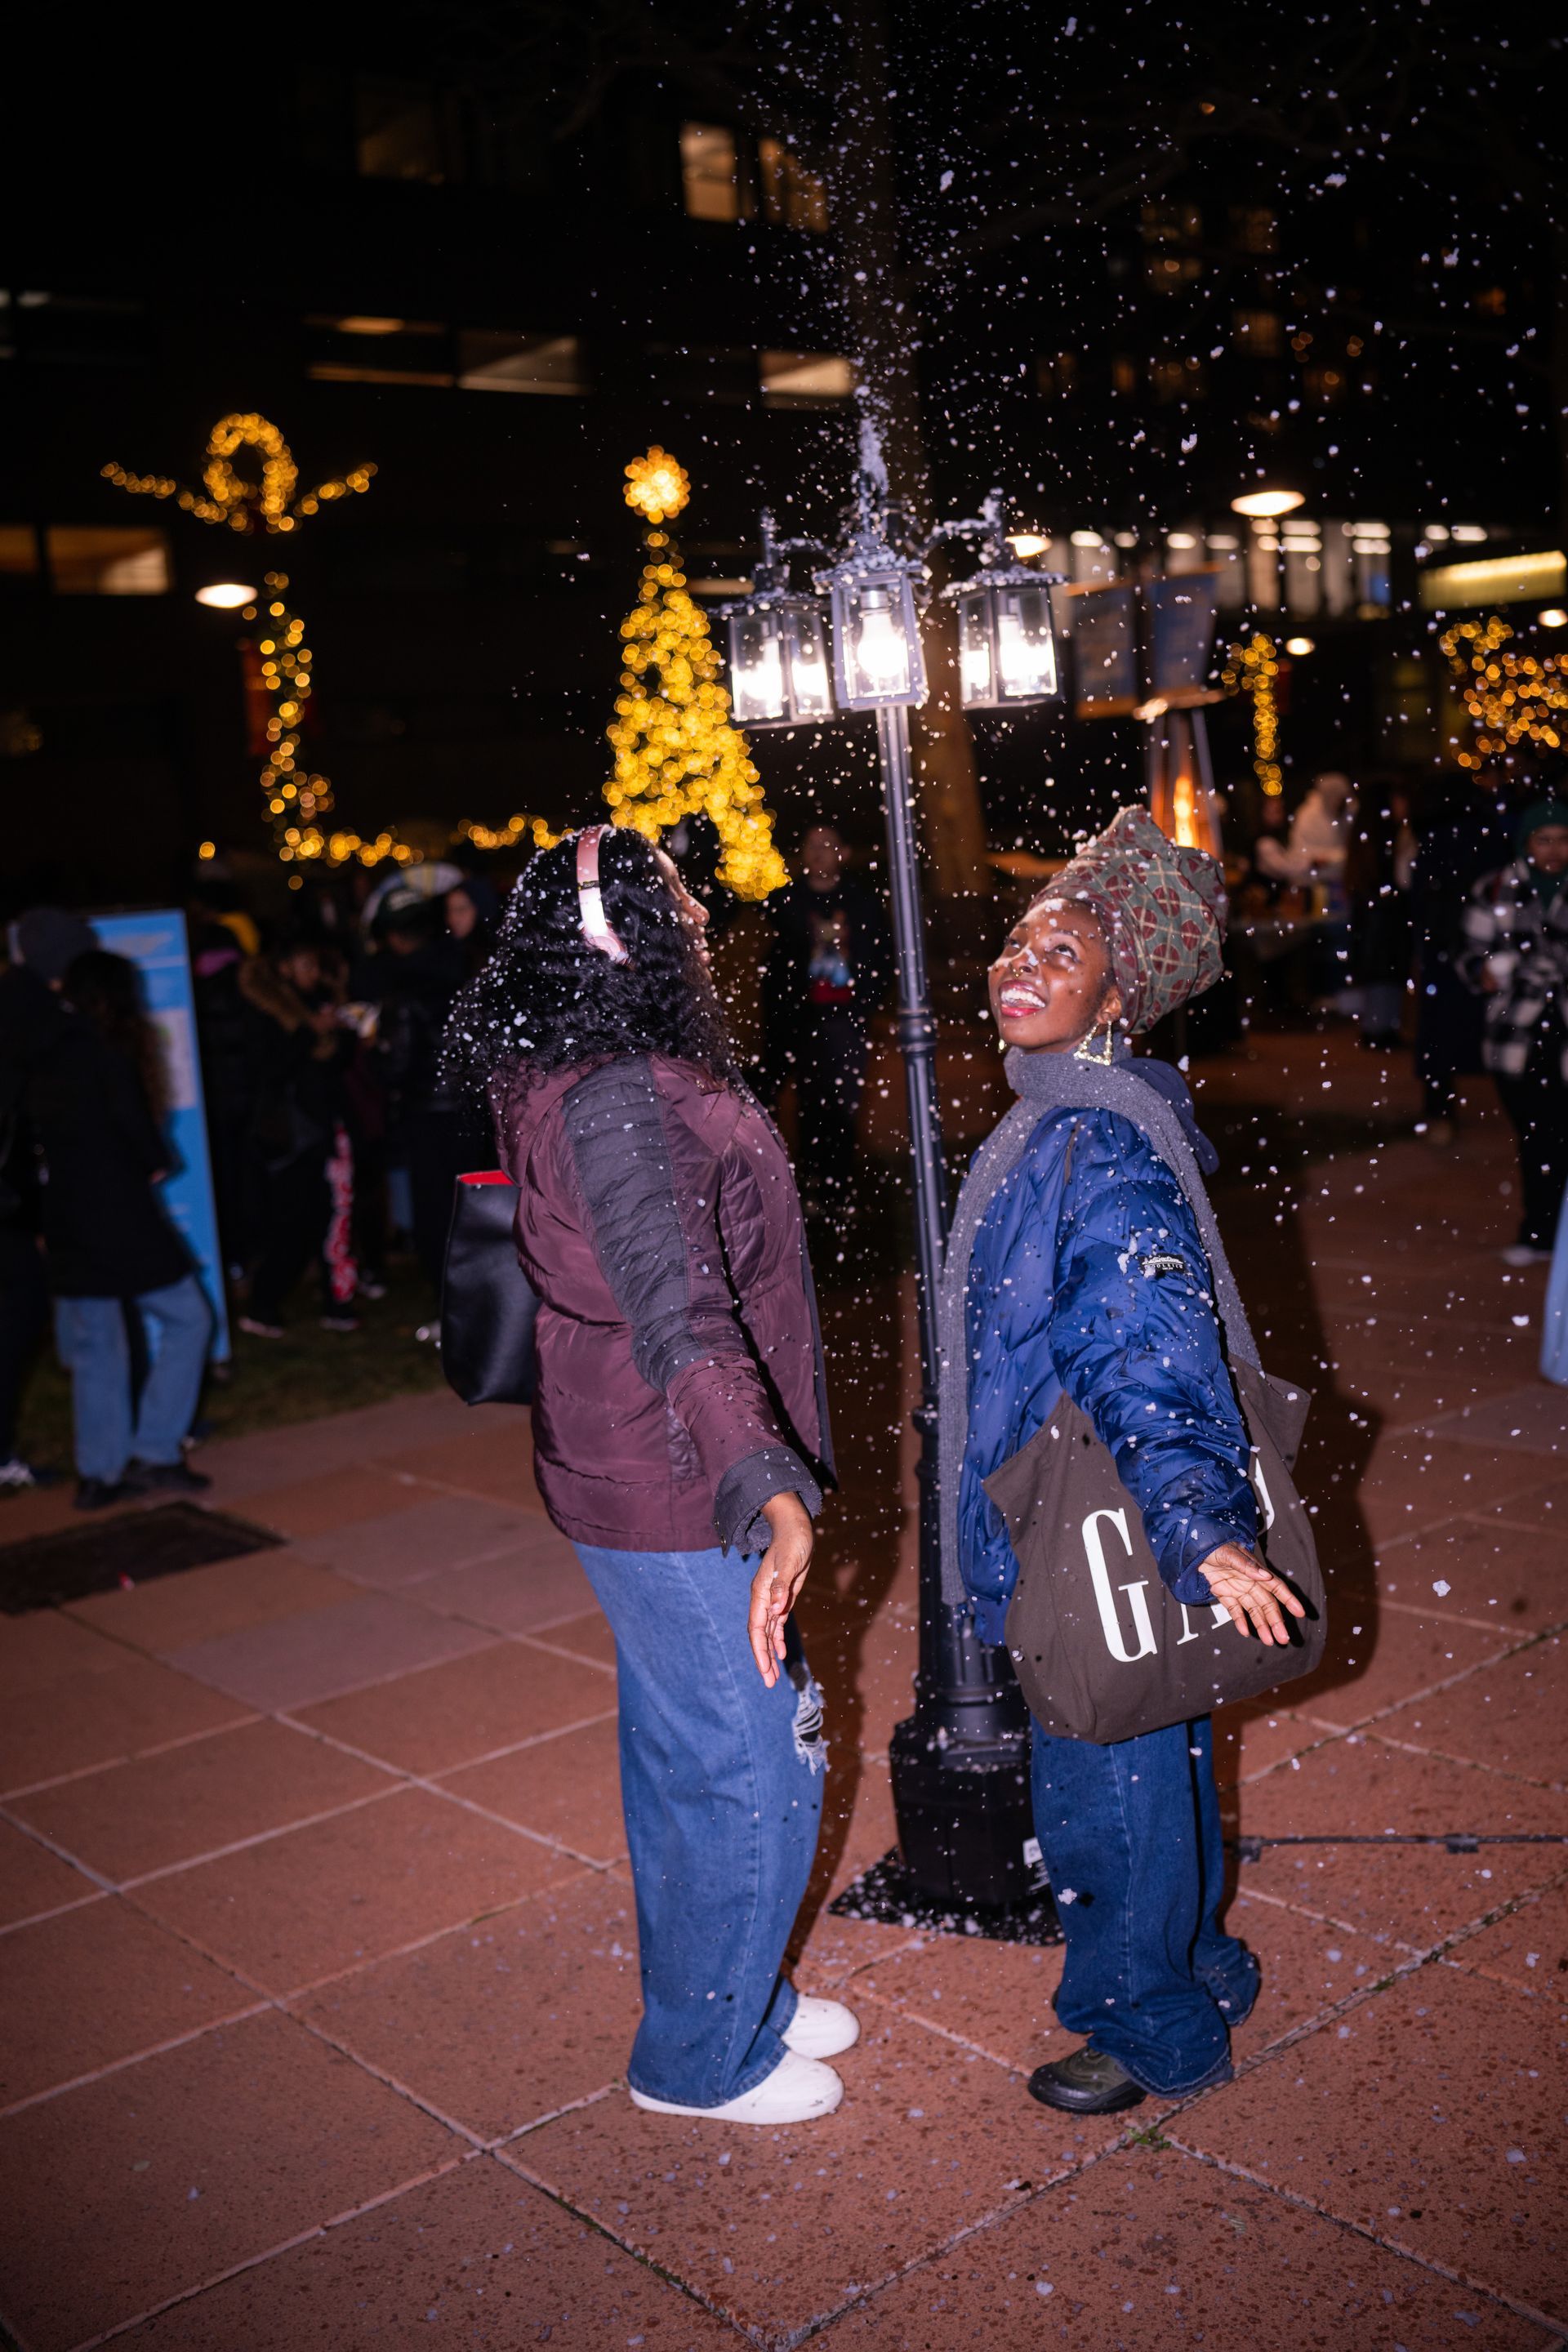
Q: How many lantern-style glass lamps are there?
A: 3